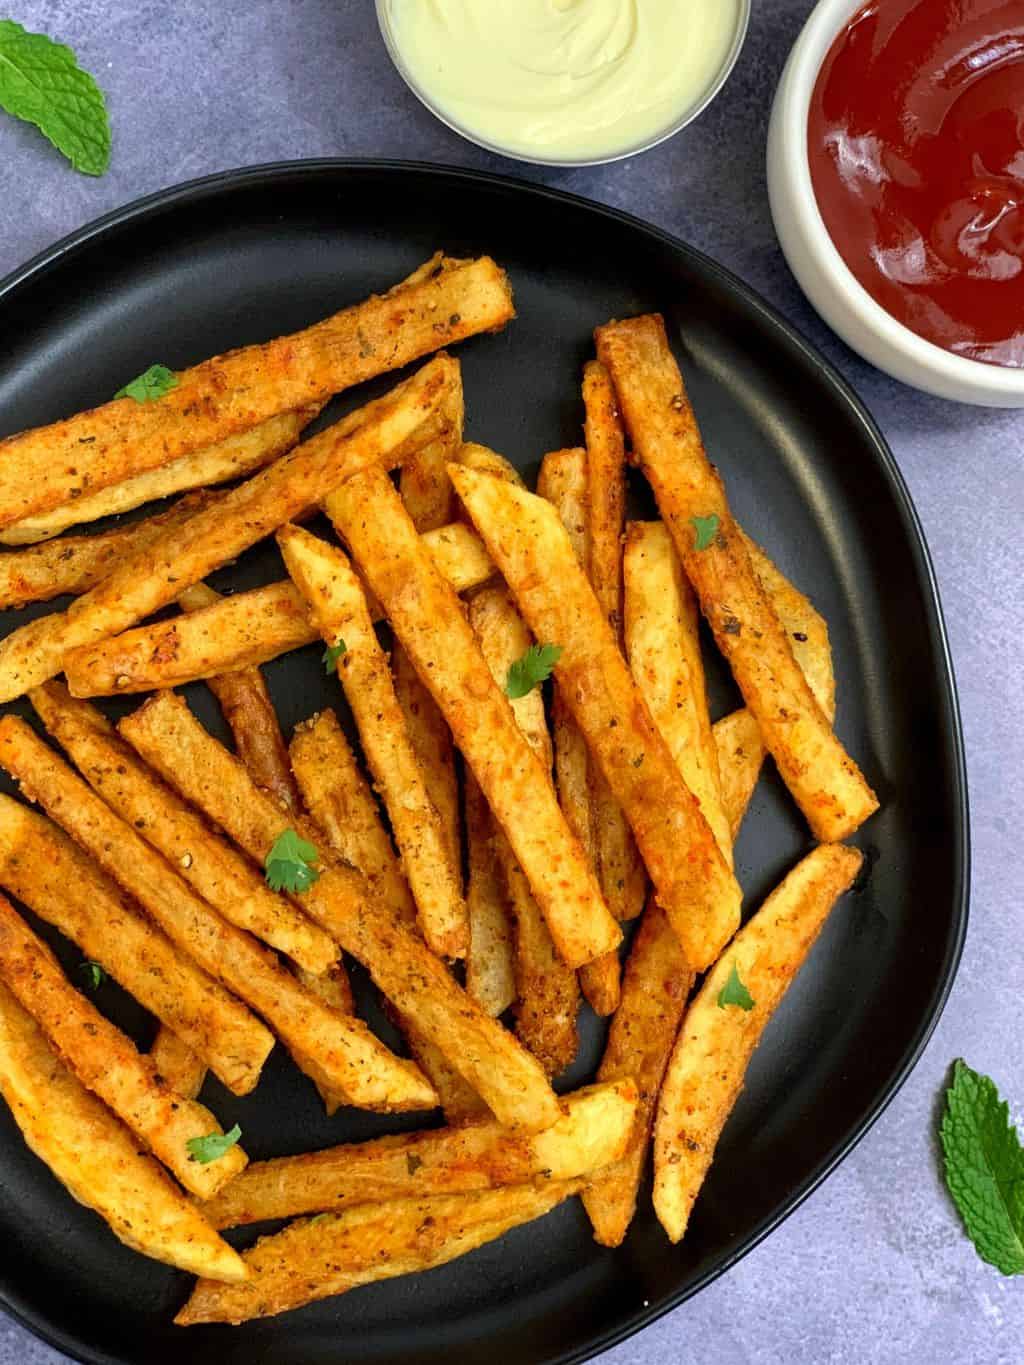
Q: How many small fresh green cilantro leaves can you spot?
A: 8